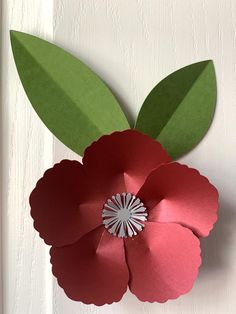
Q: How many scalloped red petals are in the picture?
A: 5